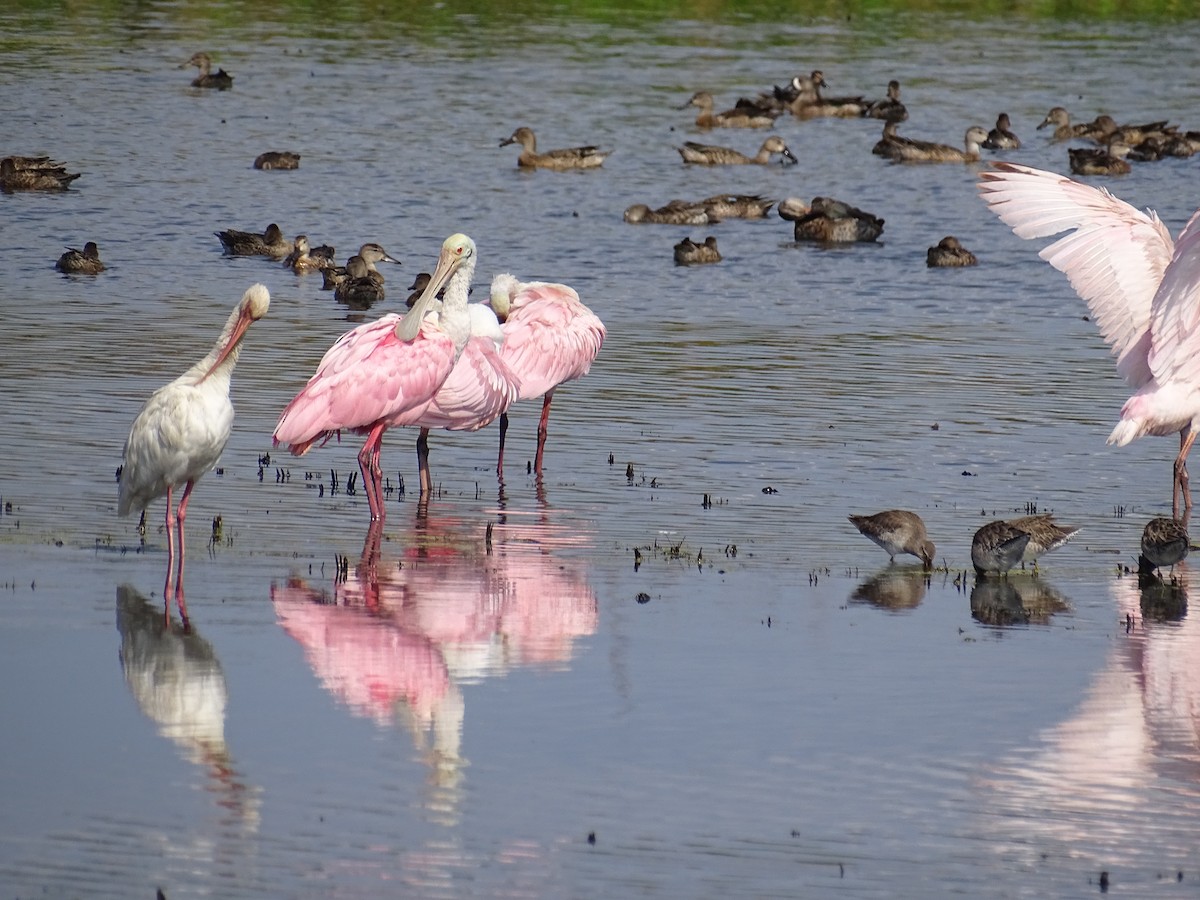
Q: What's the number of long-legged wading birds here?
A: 5